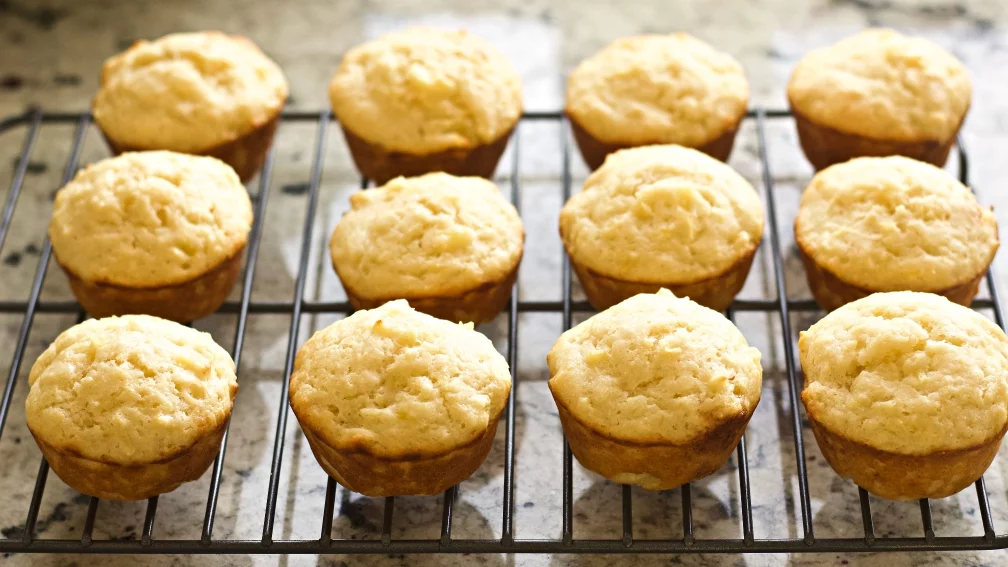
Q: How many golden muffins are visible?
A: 12